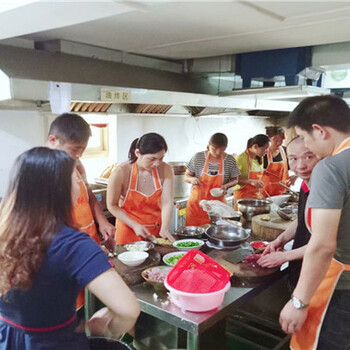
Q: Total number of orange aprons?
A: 6